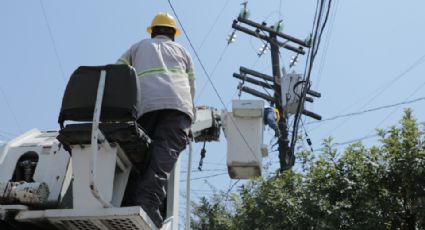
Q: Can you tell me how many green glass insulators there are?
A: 3